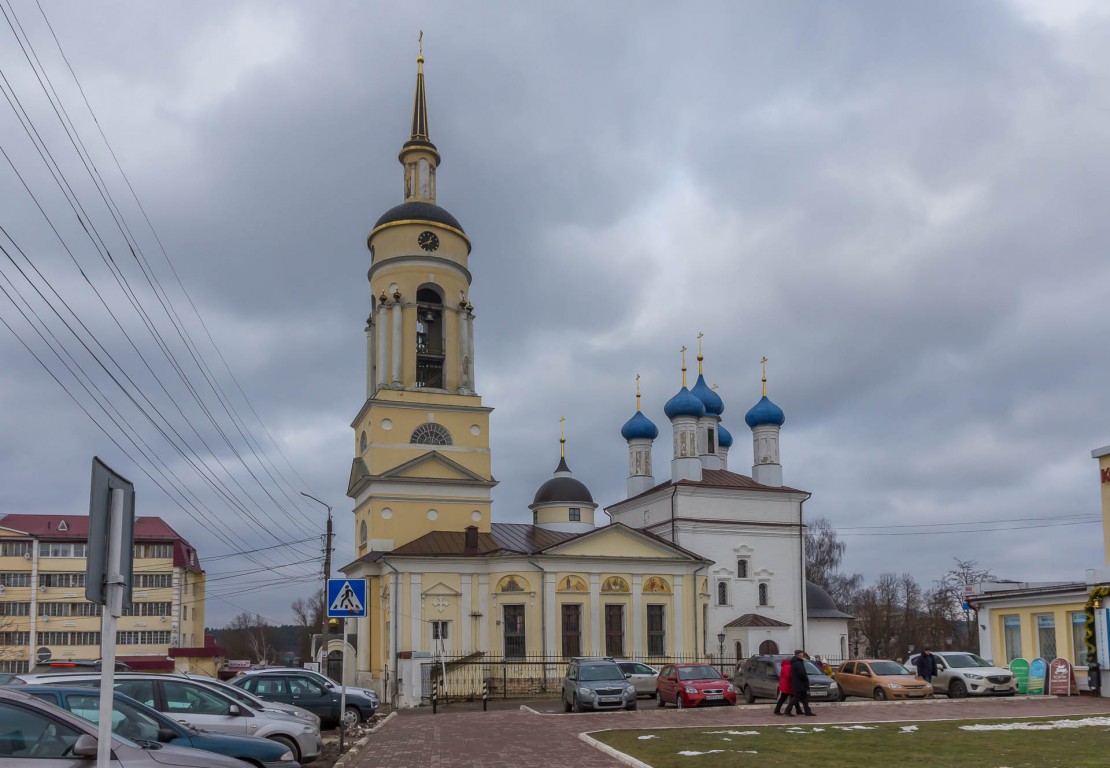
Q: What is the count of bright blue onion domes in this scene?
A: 5